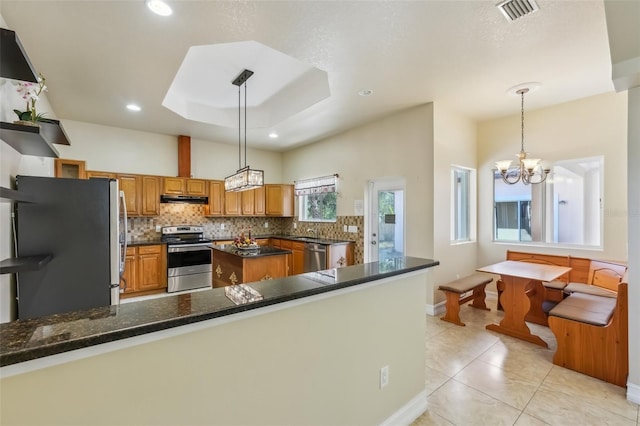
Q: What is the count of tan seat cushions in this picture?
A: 4